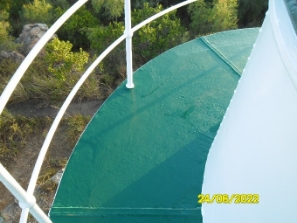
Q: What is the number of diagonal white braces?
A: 1